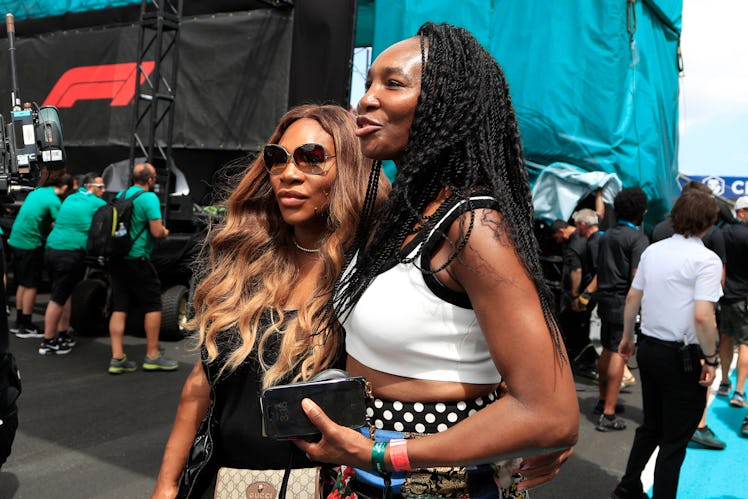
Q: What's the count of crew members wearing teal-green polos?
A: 3